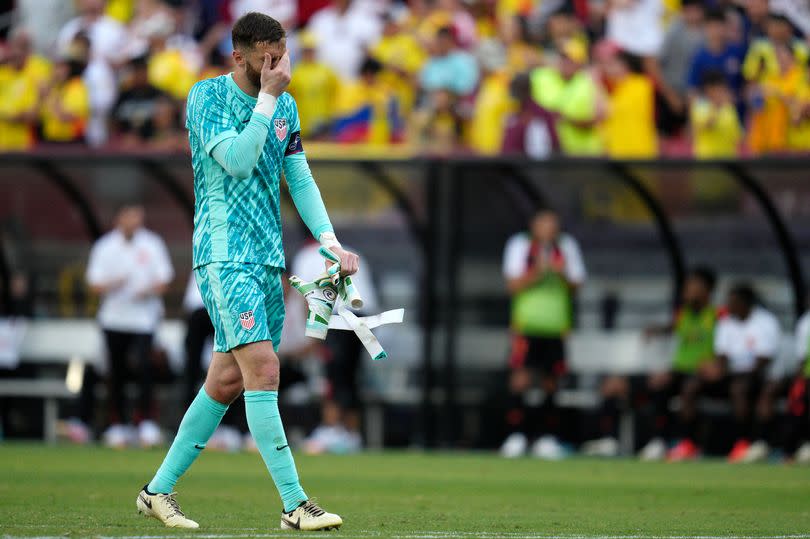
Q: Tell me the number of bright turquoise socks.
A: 2